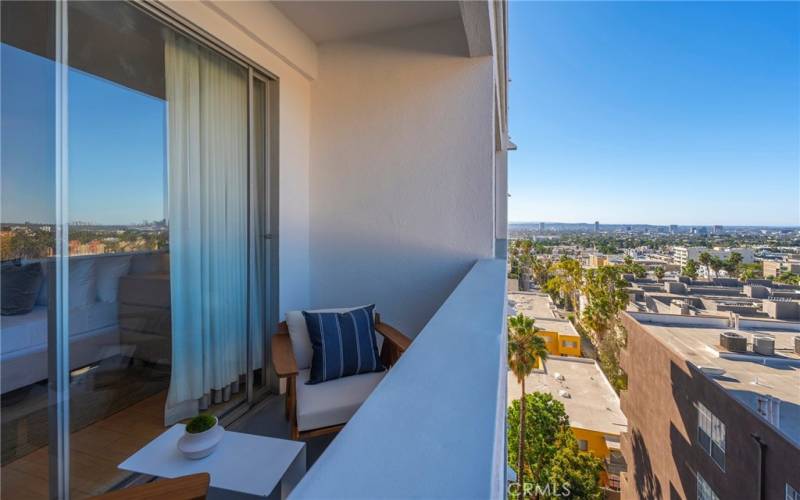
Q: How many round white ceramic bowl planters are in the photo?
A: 1